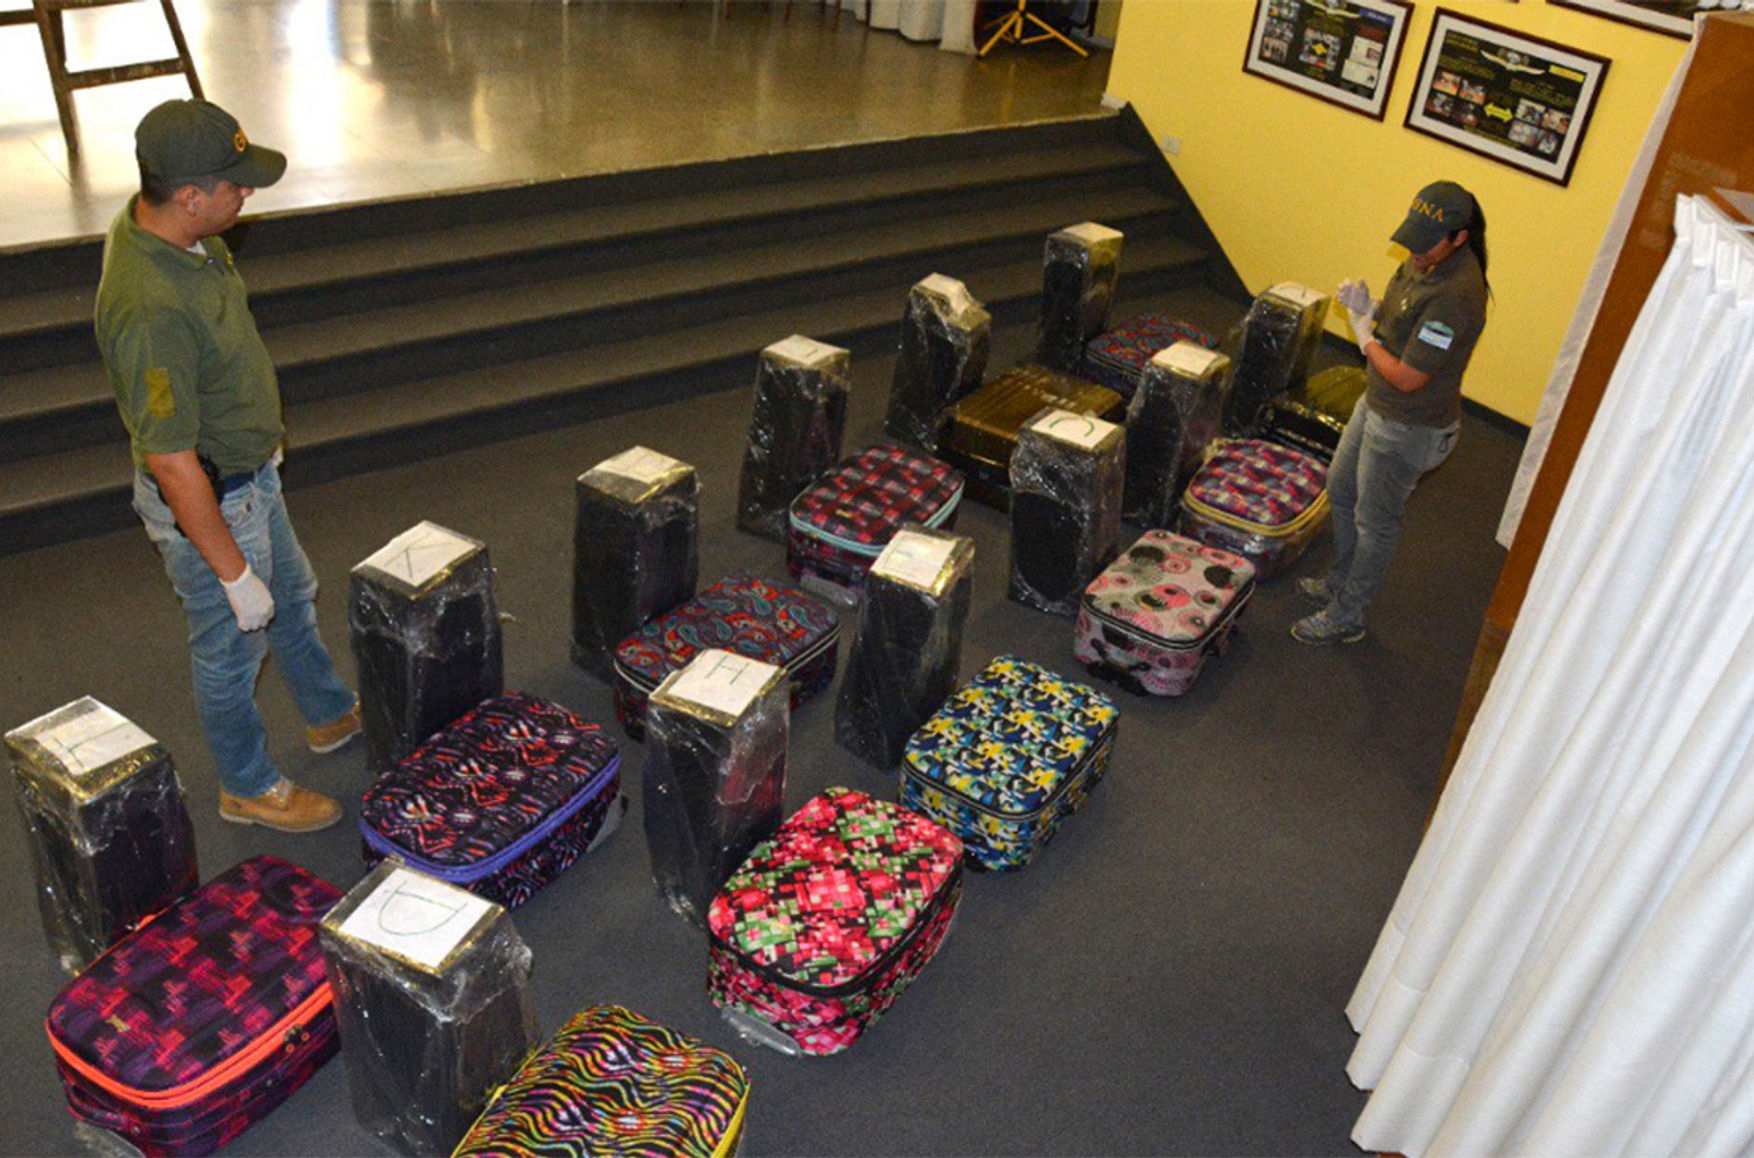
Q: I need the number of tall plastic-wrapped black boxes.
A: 12